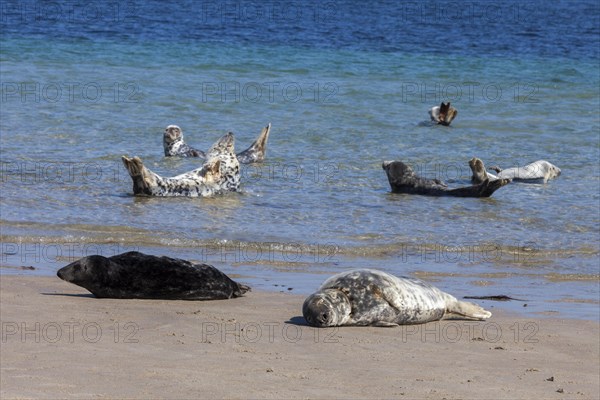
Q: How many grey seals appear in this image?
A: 7